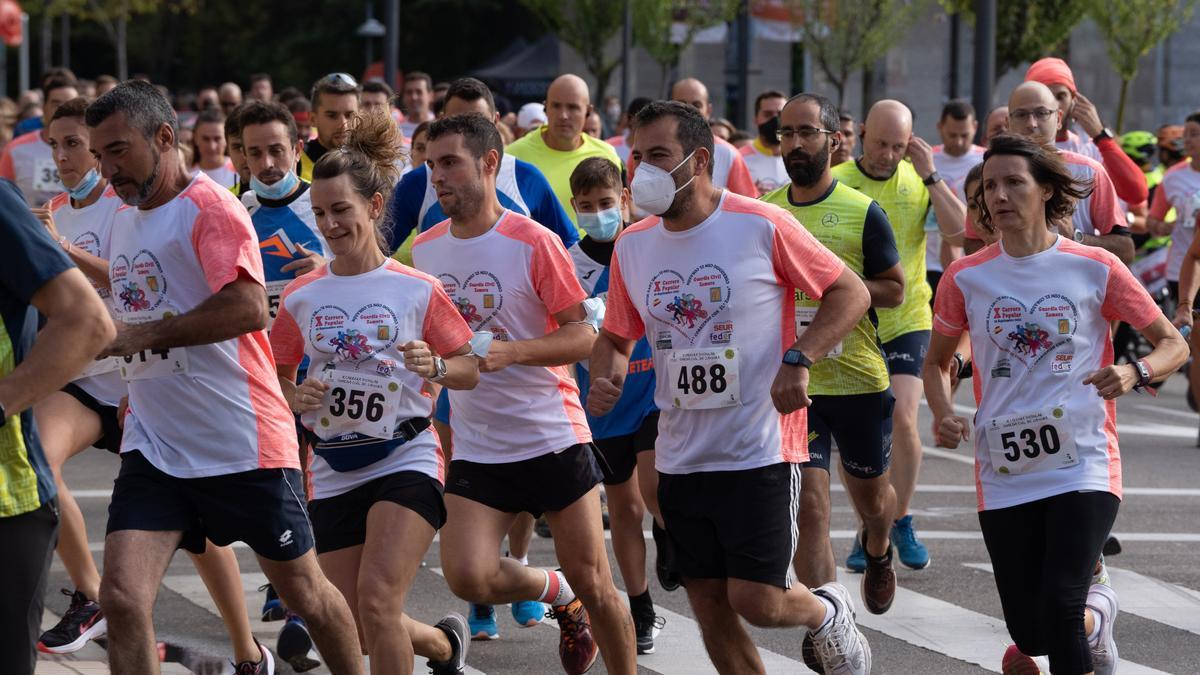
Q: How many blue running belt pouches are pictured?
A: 1